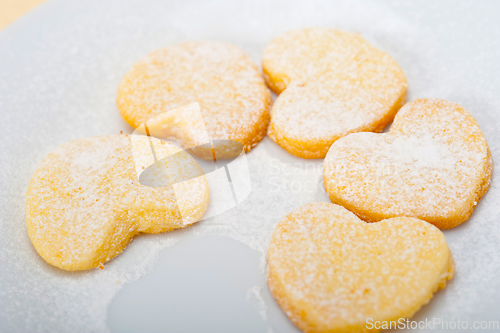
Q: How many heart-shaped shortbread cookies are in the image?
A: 5